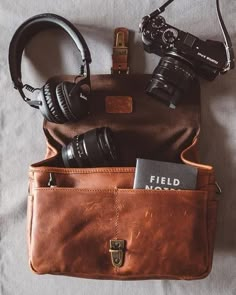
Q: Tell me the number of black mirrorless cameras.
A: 1